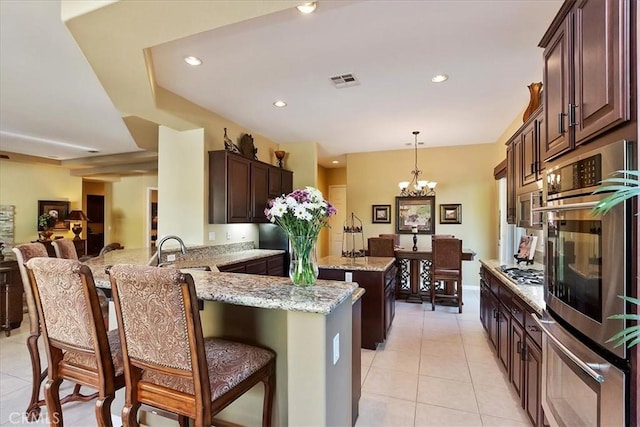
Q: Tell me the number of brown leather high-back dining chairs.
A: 4